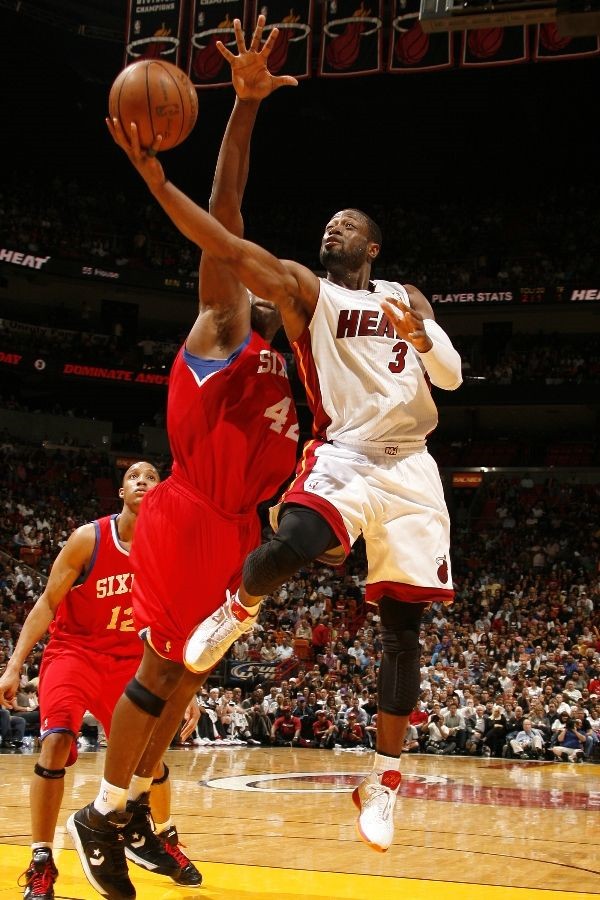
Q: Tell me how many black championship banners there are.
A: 7